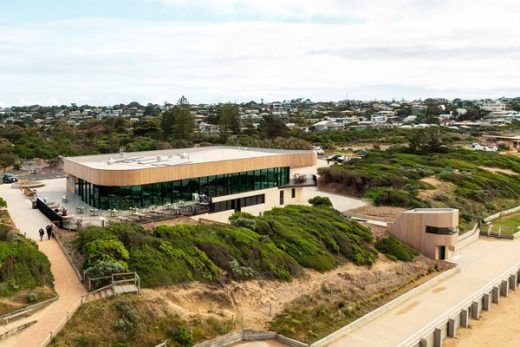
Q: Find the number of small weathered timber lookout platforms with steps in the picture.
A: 1